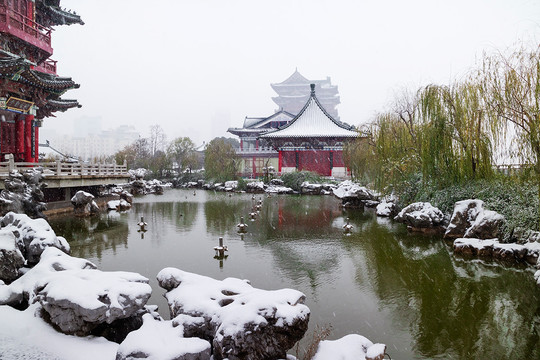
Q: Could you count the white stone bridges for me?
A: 1